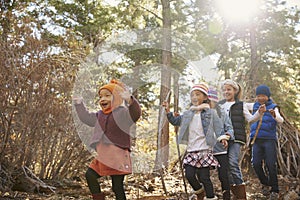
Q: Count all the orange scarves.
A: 1